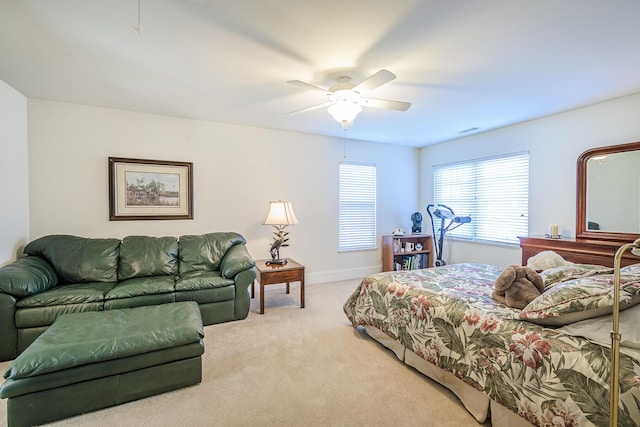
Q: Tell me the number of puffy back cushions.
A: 3